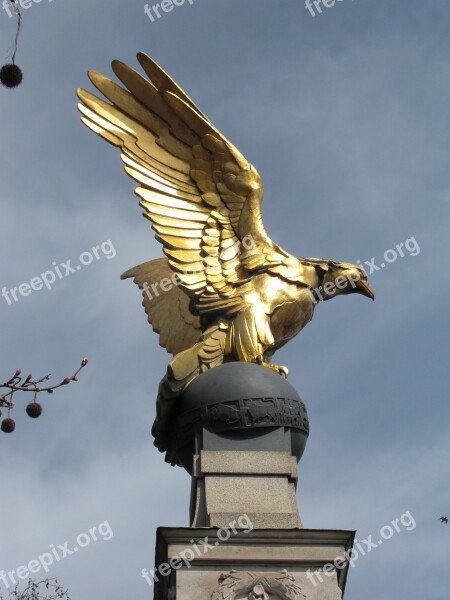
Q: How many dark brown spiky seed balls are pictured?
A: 3